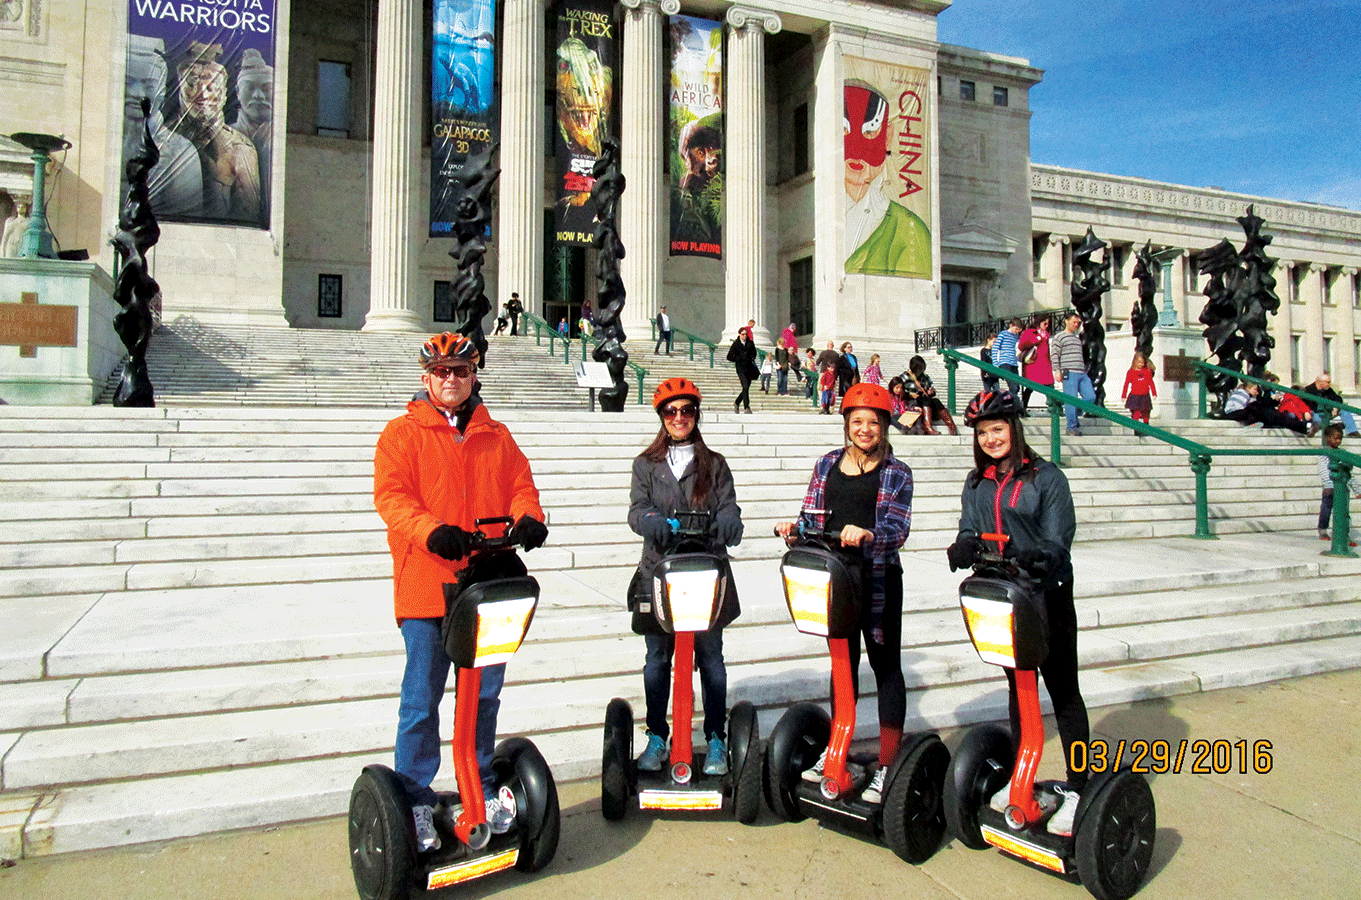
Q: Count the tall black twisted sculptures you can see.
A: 7